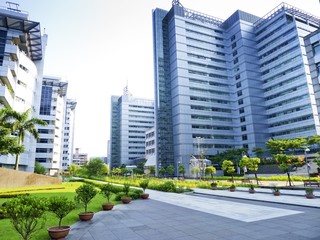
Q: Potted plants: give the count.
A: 11